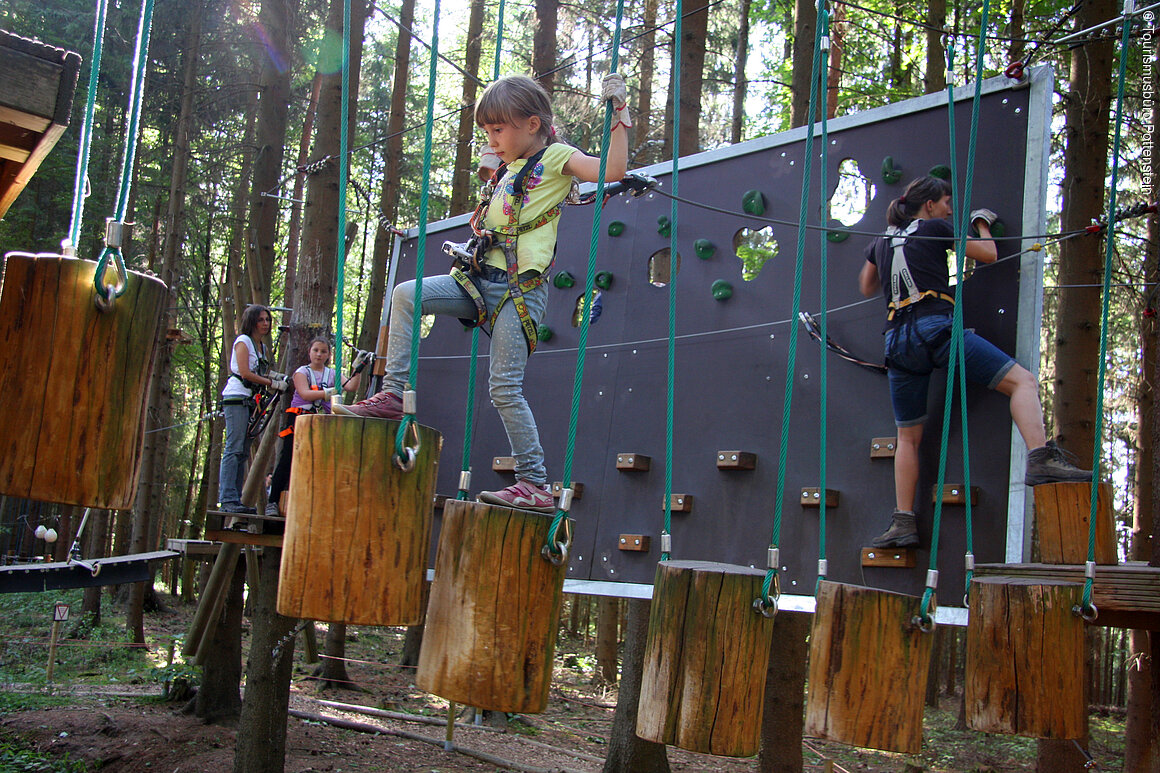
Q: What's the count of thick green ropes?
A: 12